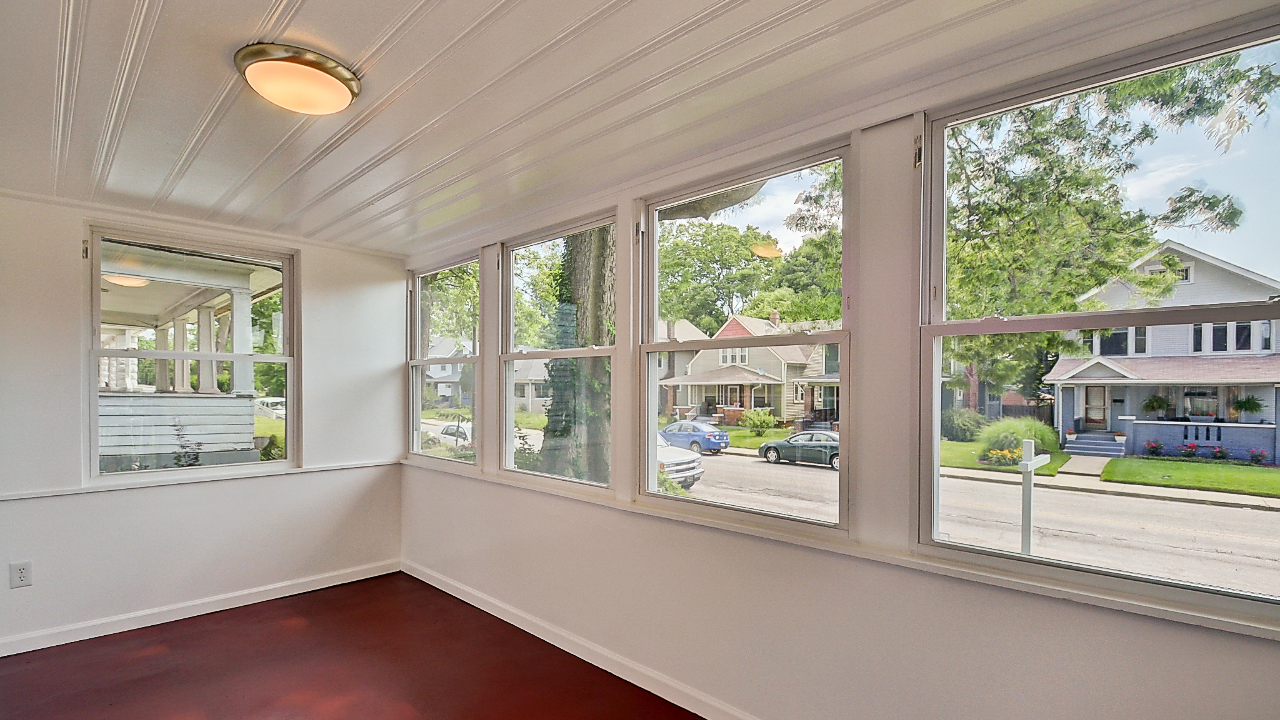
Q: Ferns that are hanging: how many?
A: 2